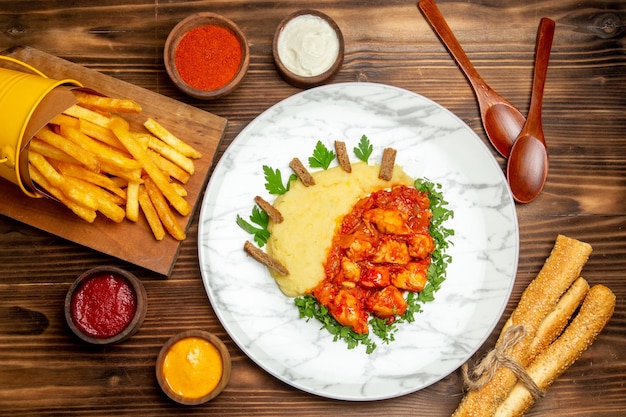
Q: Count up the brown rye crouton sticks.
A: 5